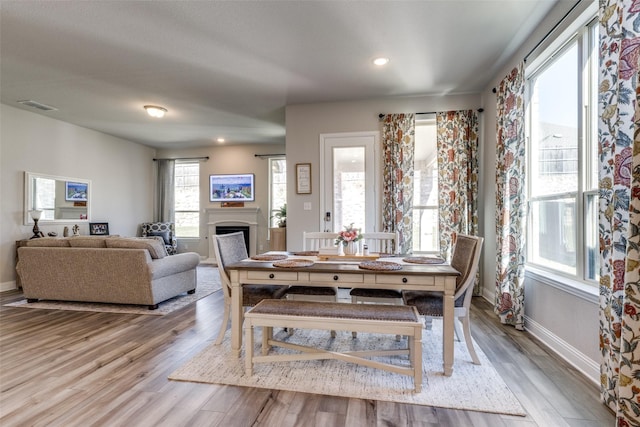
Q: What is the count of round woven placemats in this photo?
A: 6